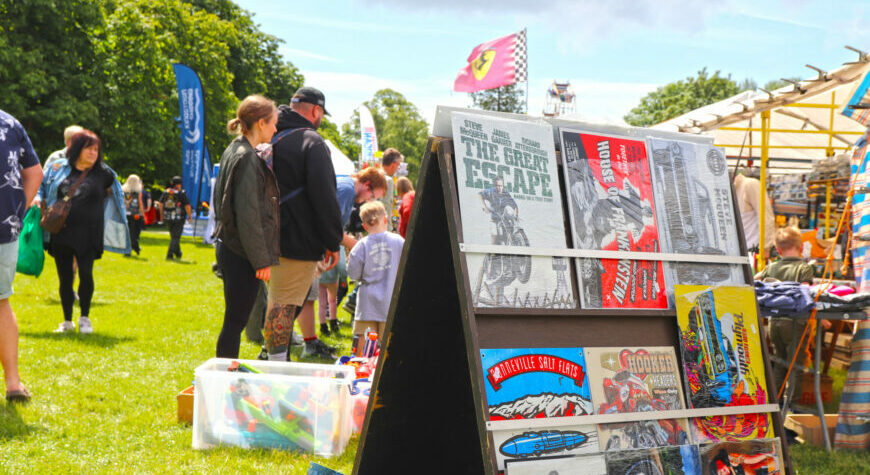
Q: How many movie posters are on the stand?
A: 3